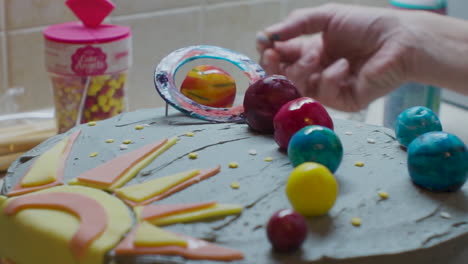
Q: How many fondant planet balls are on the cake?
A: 8